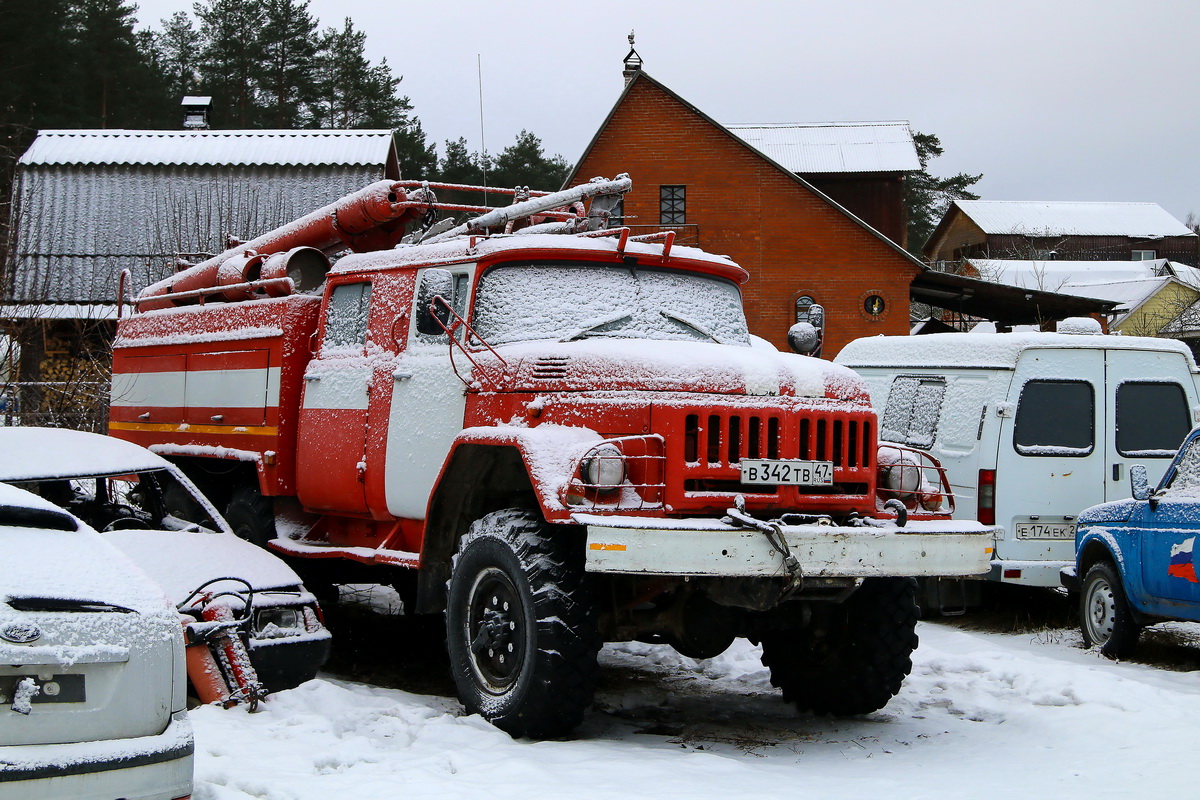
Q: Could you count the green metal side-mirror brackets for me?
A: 0